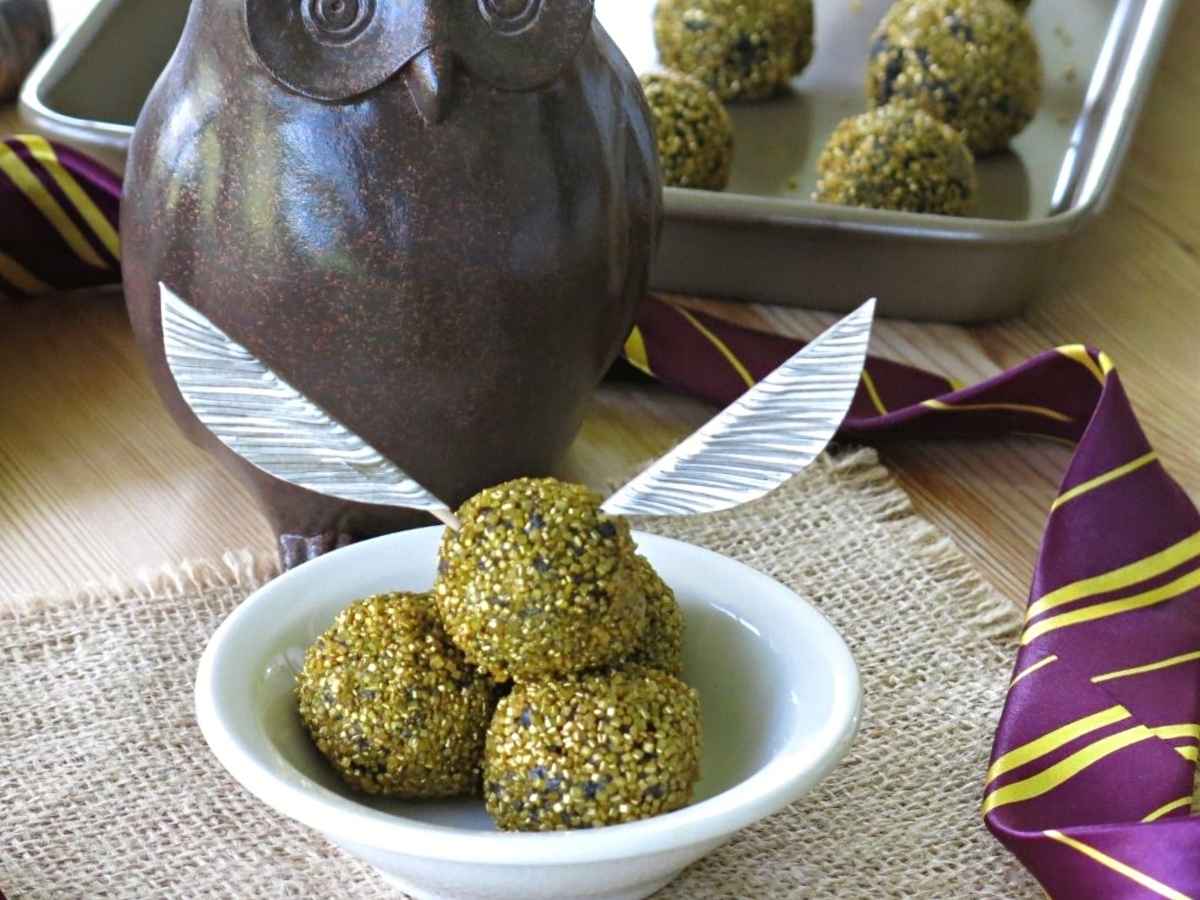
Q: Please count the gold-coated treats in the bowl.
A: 4